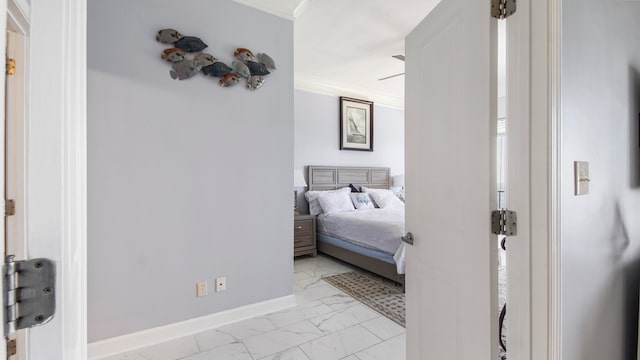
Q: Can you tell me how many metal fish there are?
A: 12